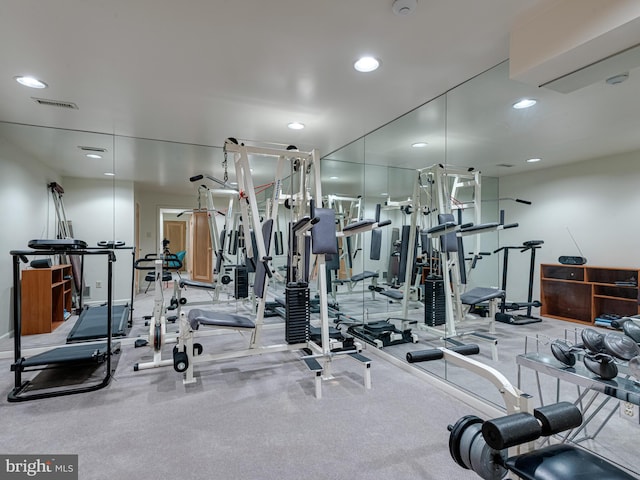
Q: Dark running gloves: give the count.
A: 0